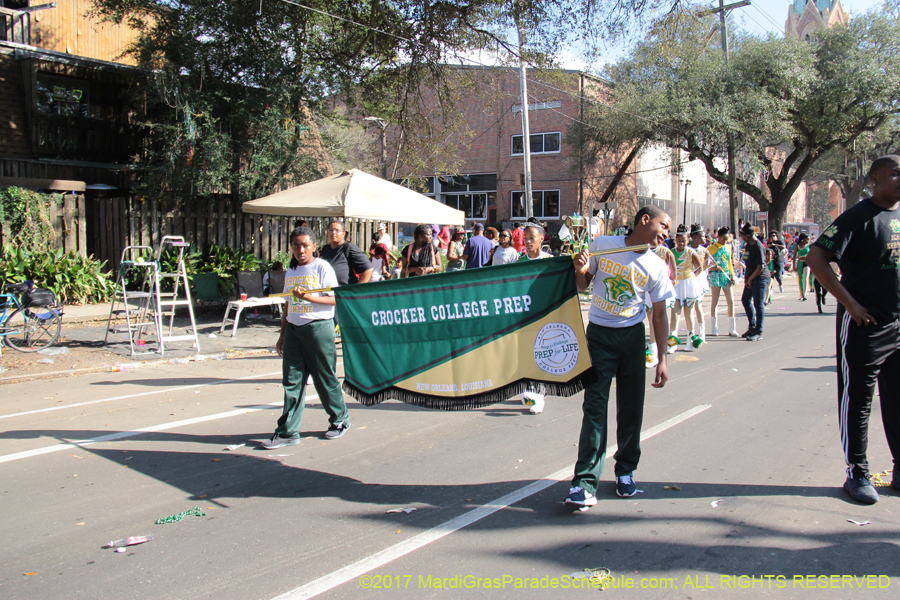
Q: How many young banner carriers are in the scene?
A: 2